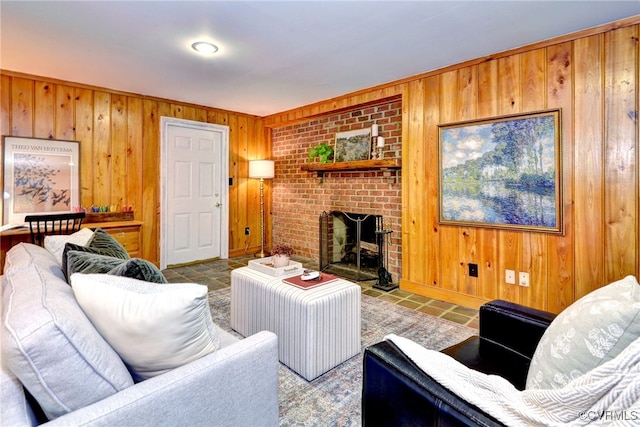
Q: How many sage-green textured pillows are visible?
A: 2